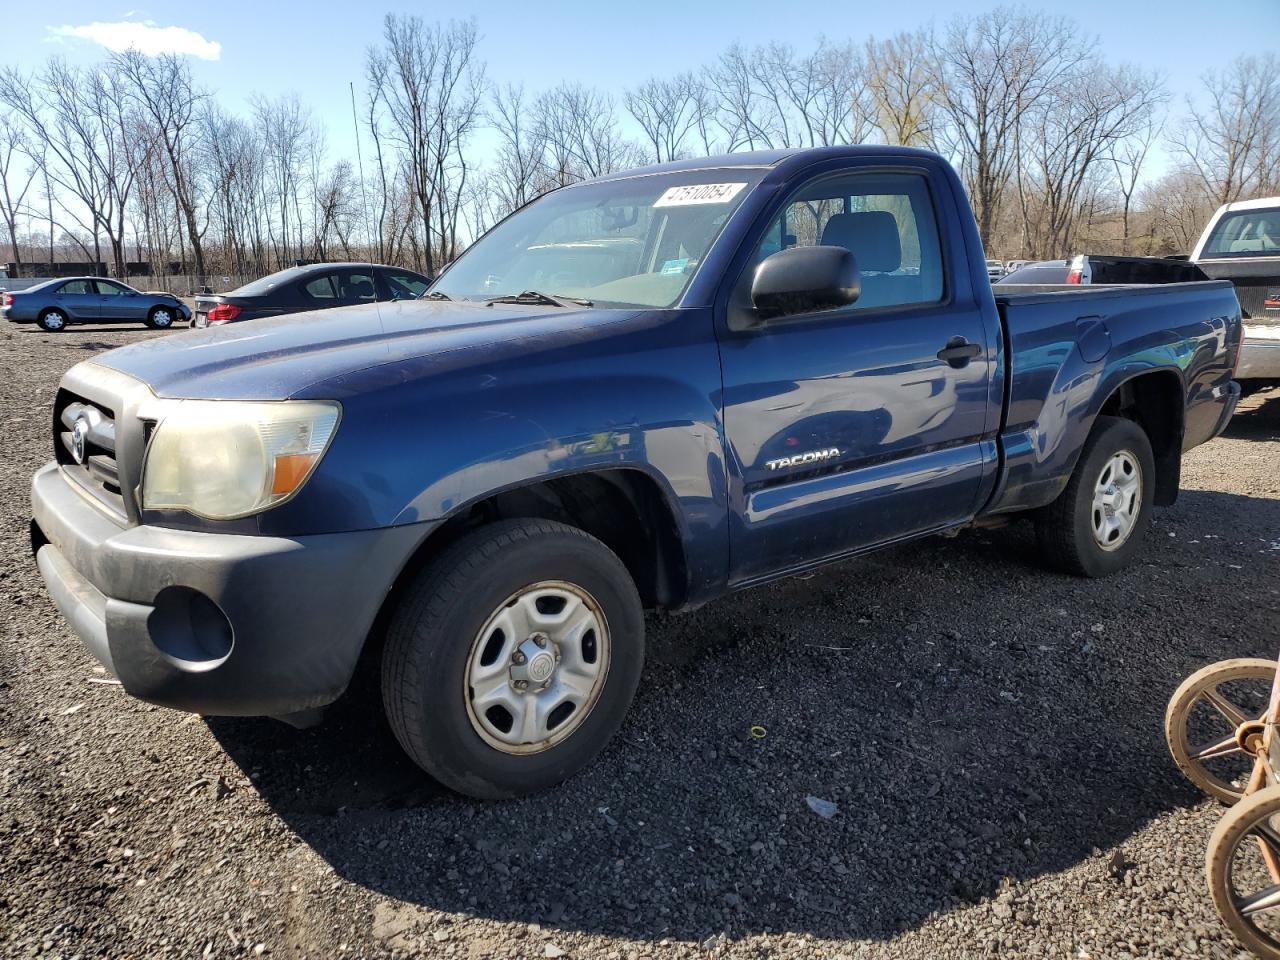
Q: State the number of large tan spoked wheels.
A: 2